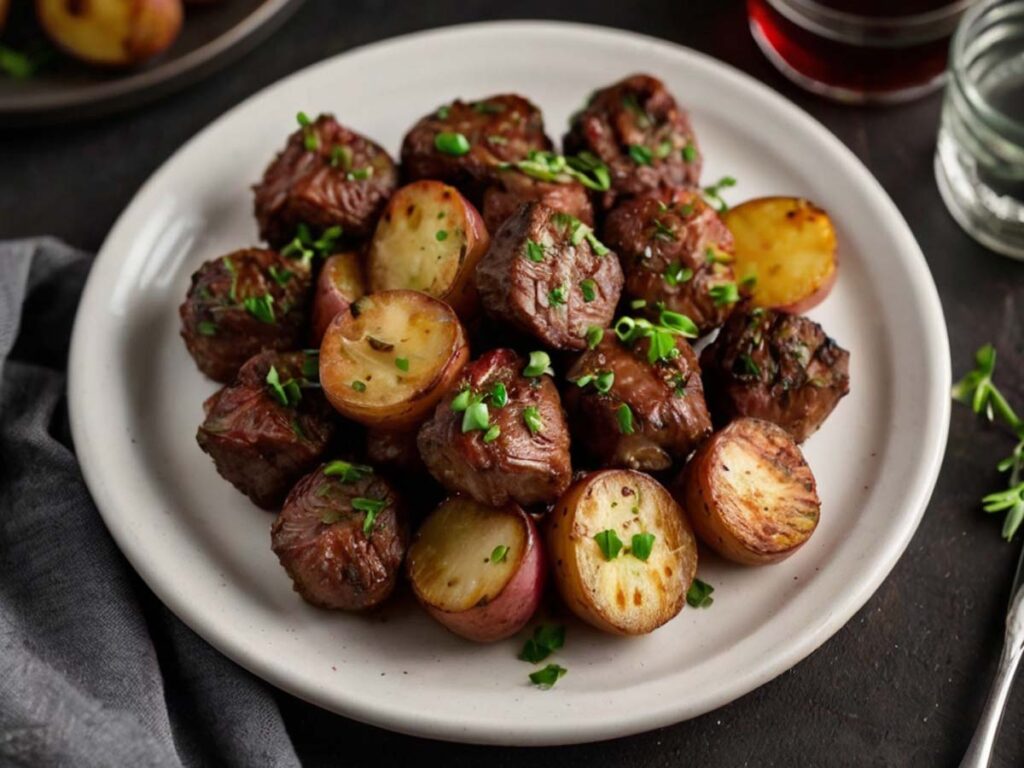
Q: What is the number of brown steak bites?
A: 12